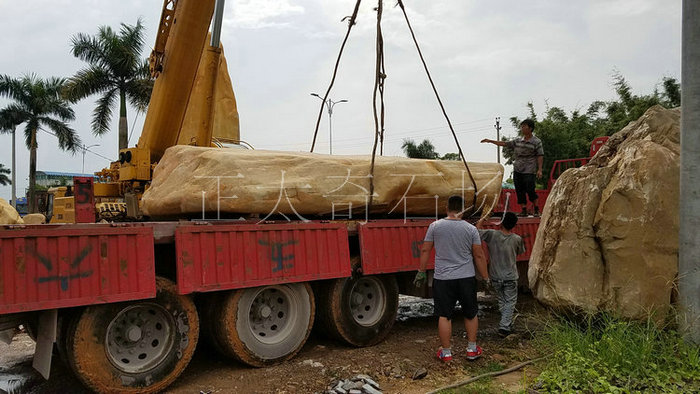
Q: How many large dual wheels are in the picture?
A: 3